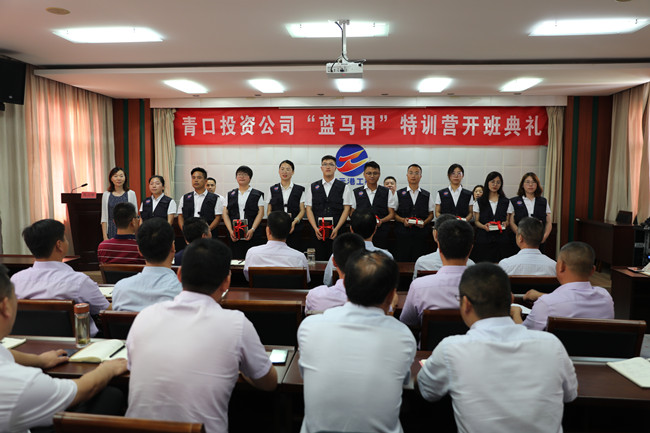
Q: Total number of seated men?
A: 15